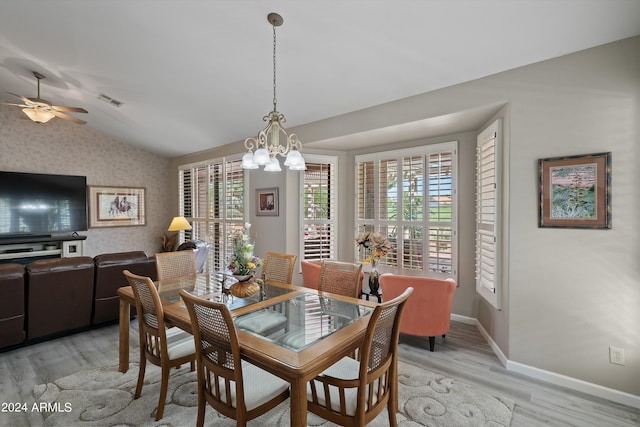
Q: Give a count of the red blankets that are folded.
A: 0